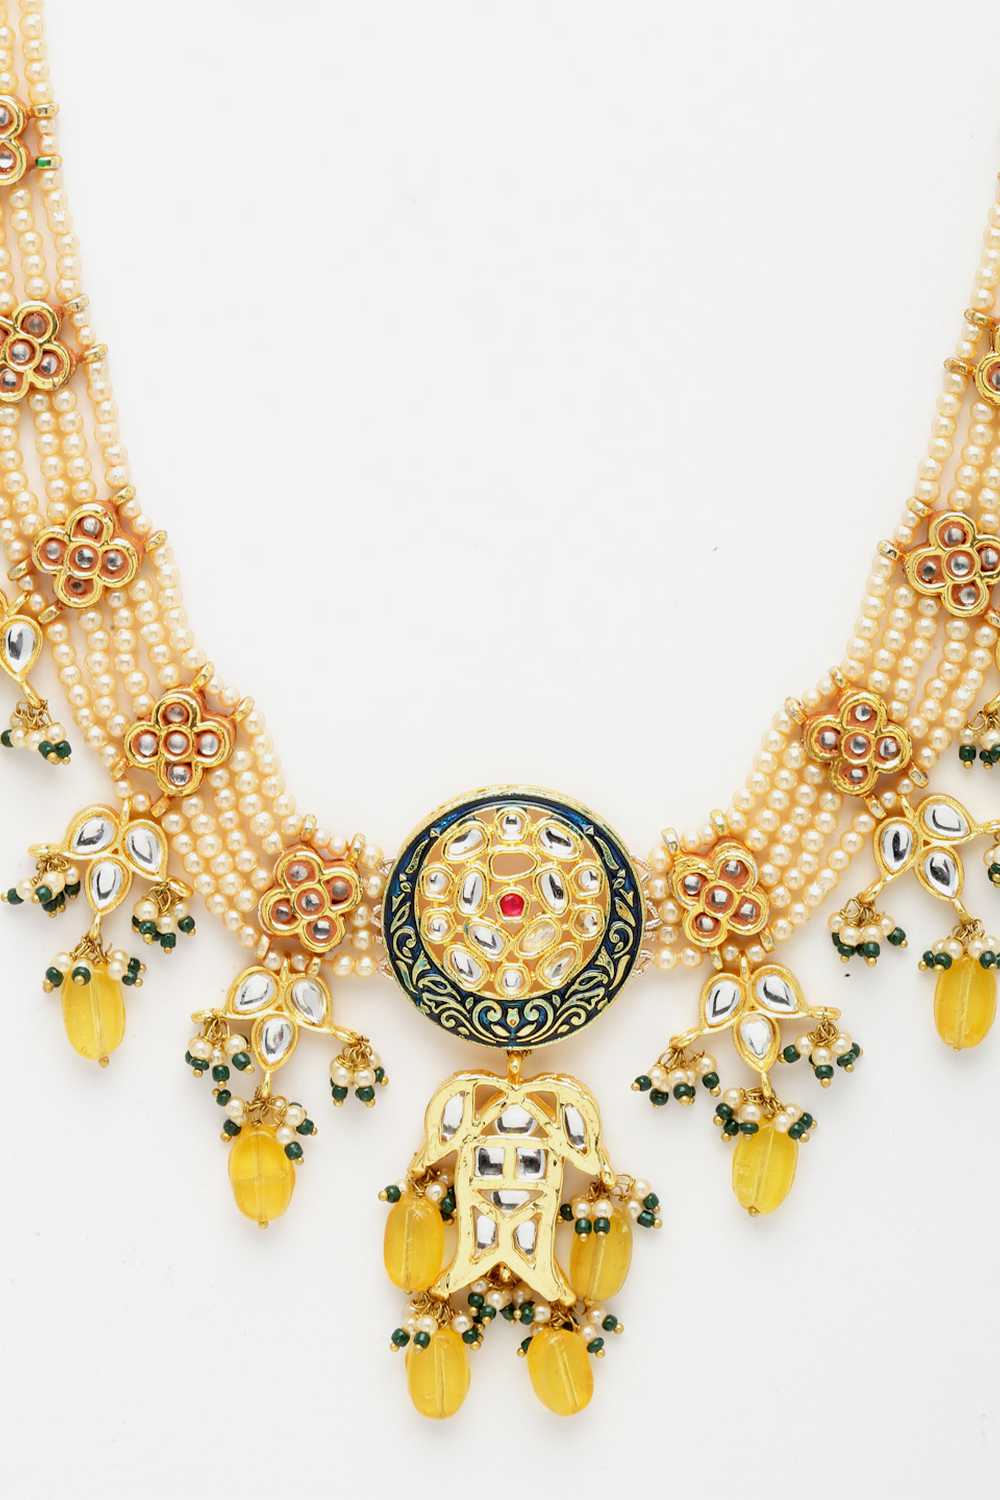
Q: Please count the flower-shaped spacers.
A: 9